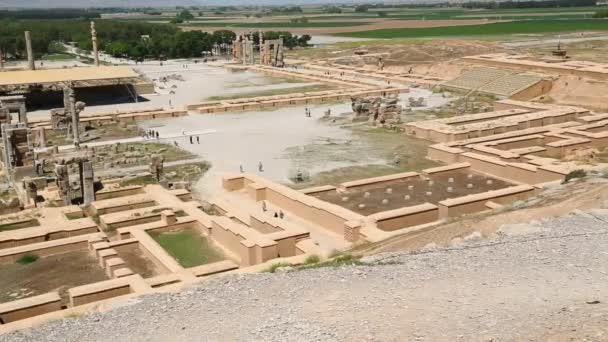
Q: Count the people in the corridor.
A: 3